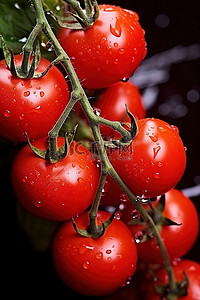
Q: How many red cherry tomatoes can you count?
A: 8